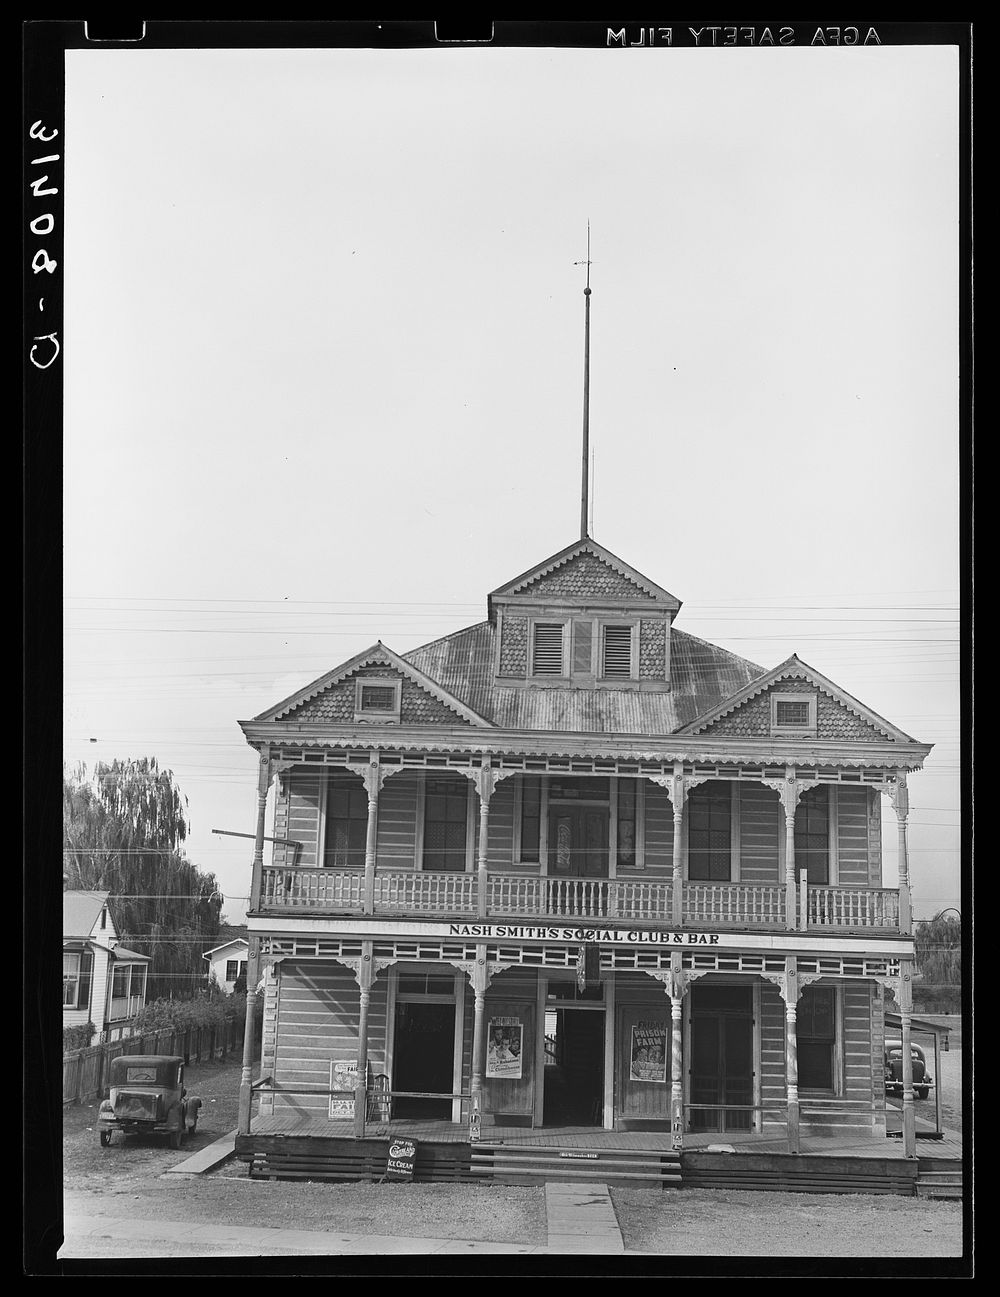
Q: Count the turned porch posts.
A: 12